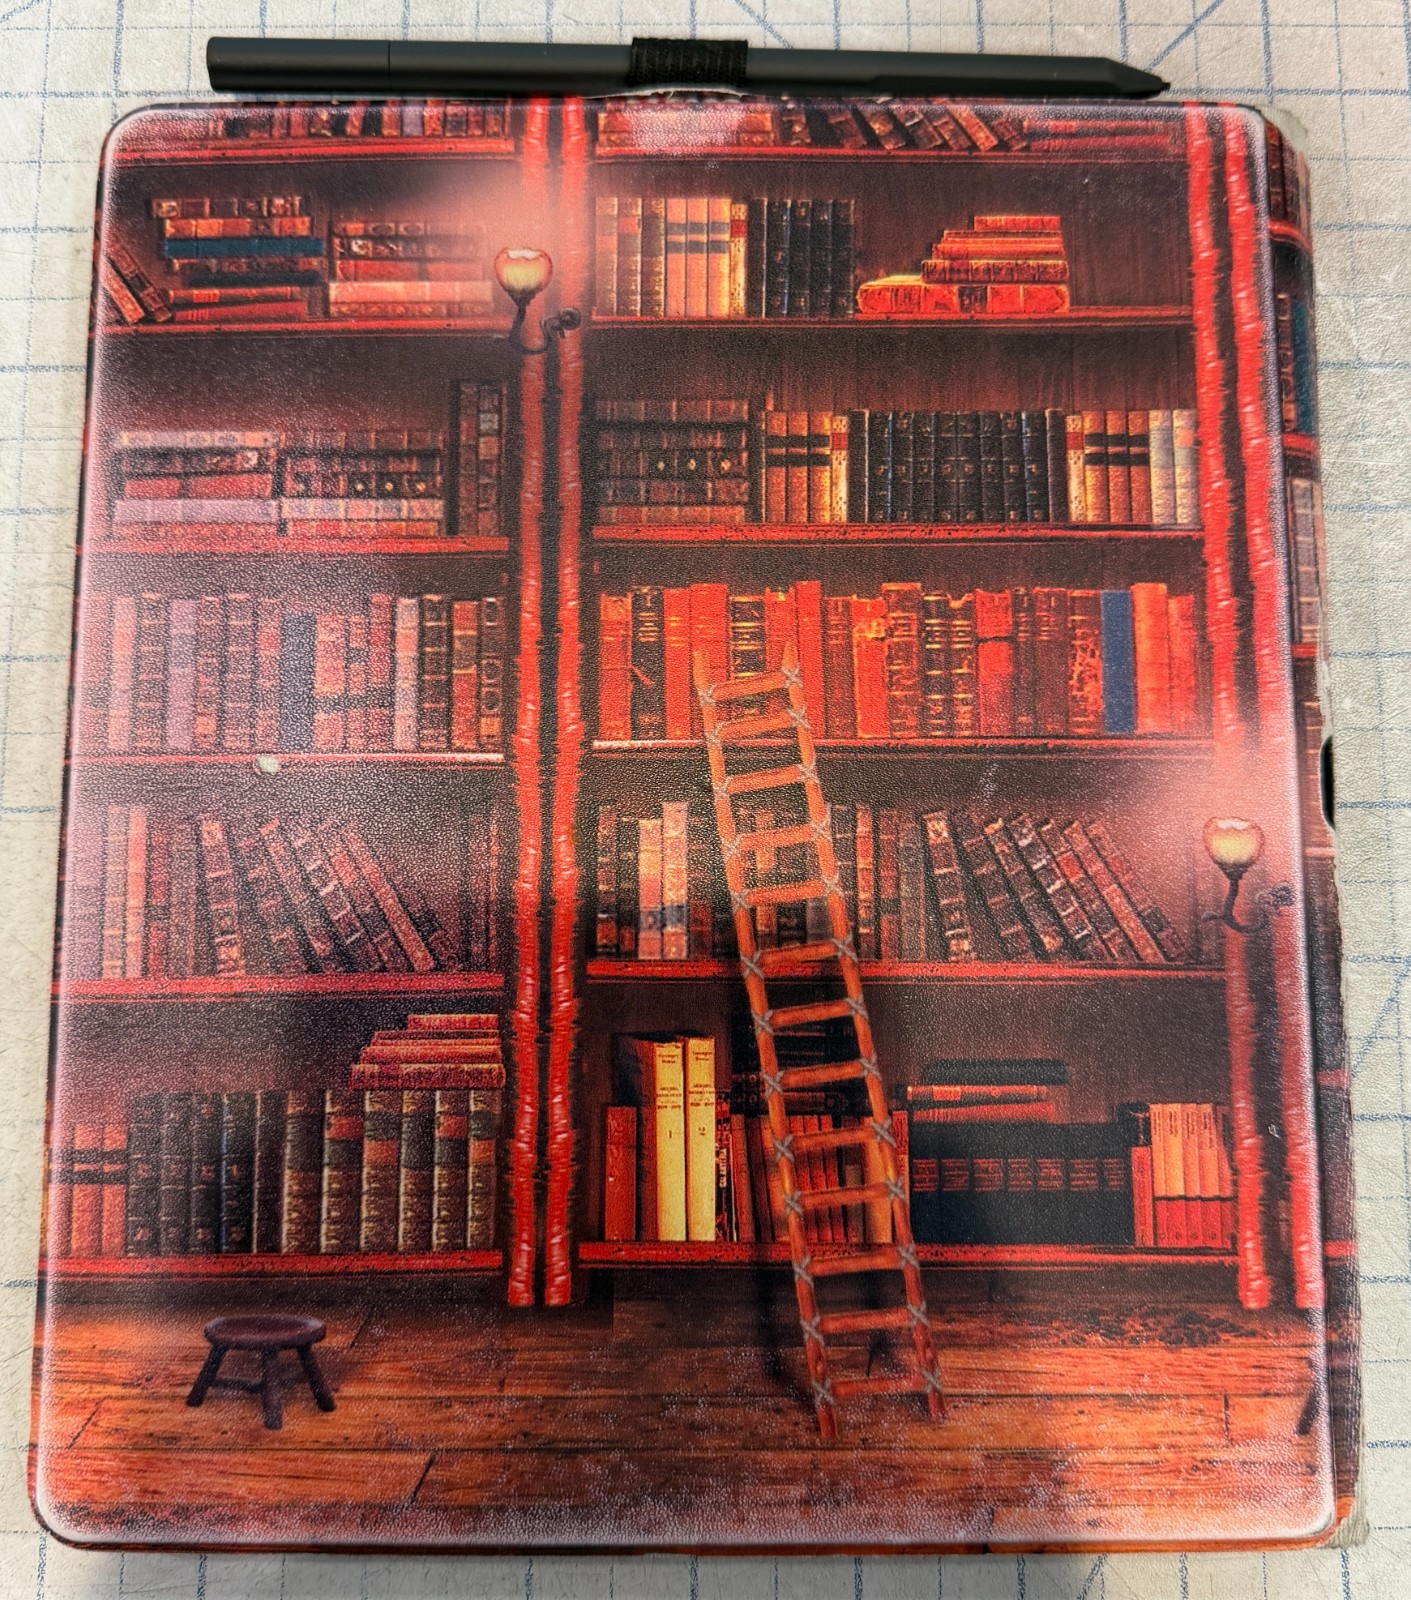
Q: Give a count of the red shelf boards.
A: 12